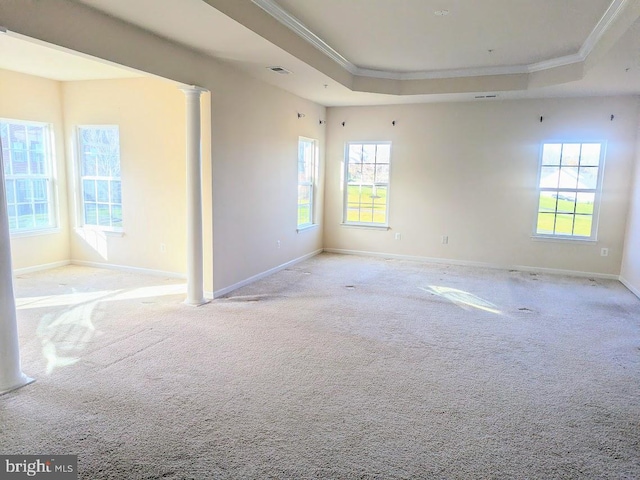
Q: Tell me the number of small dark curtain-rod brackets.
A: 6